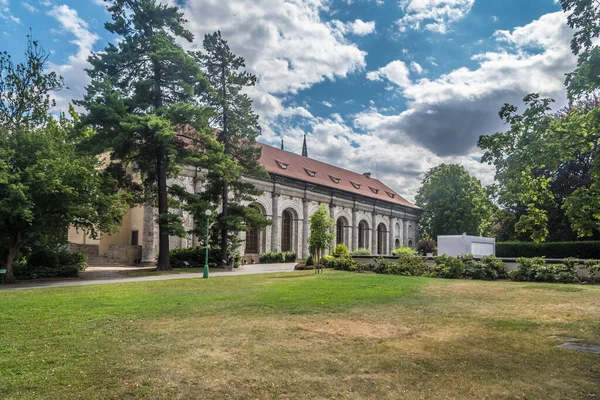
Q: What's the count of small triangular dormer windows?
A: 6